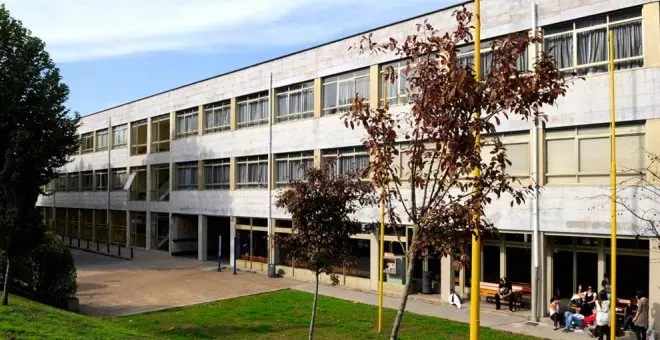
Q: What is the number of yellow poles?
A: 3